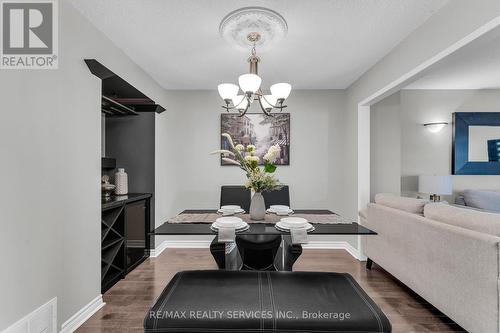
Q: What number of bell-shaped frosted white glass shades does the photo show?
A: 5